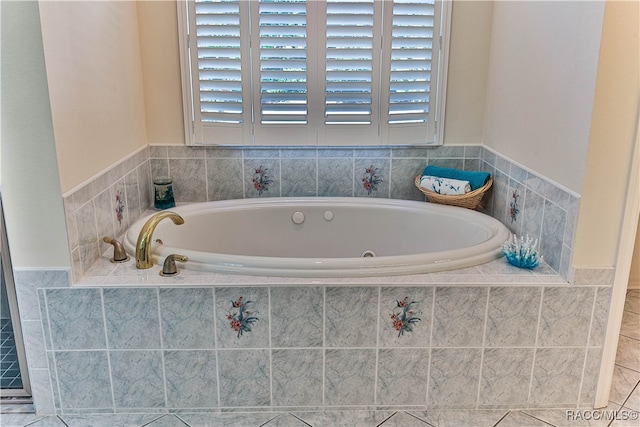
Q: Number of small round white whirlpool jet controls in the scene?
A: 2